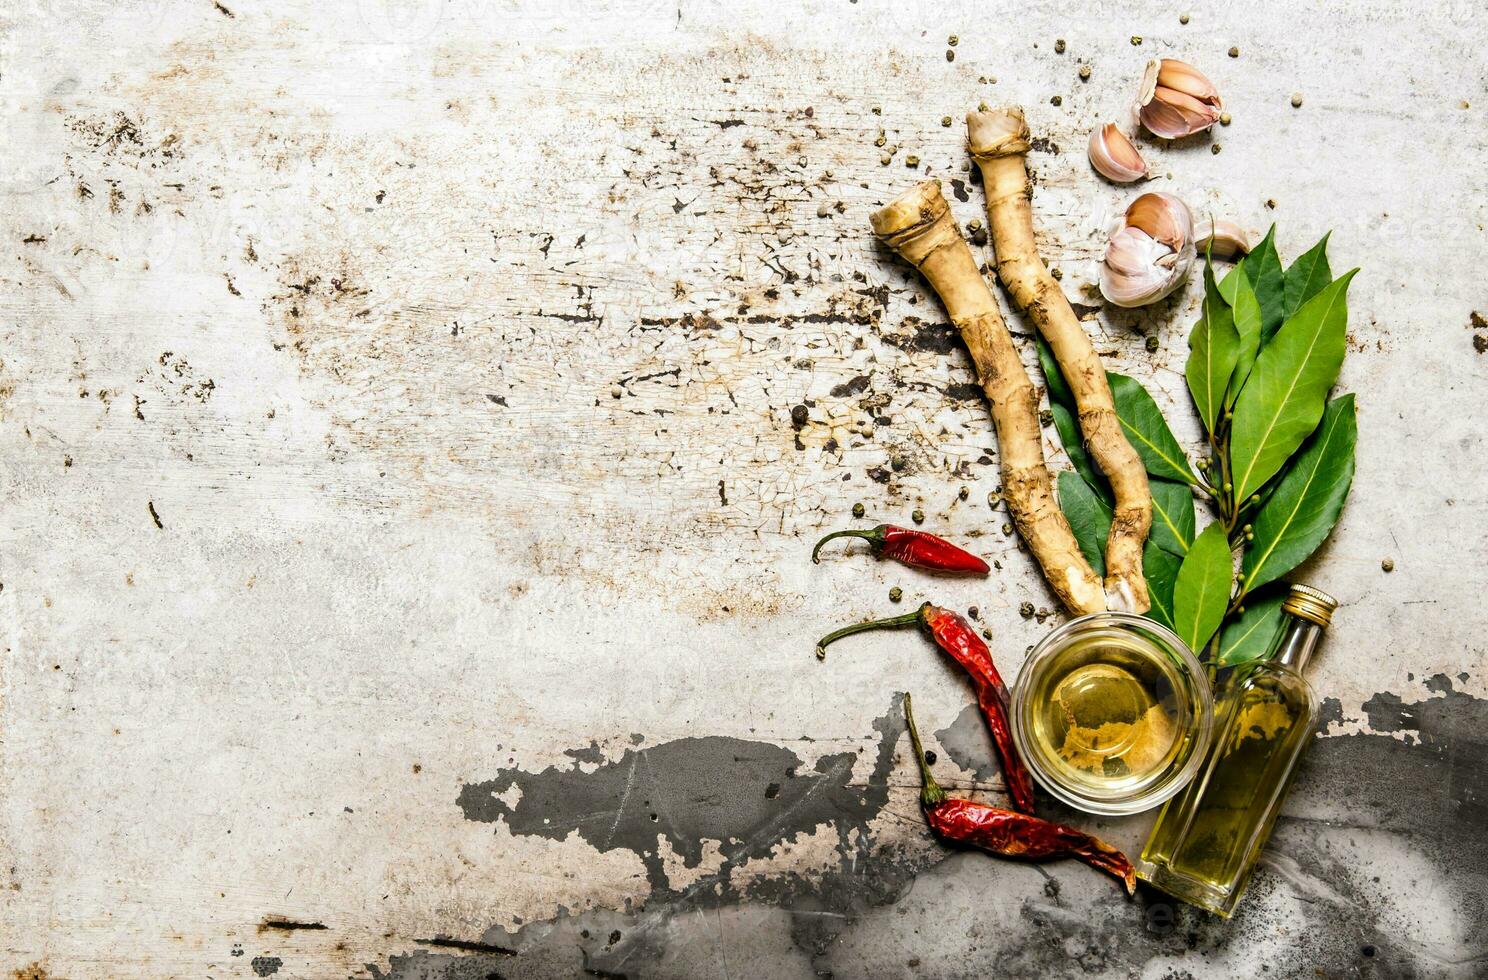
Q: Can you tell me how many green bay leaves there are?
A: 13